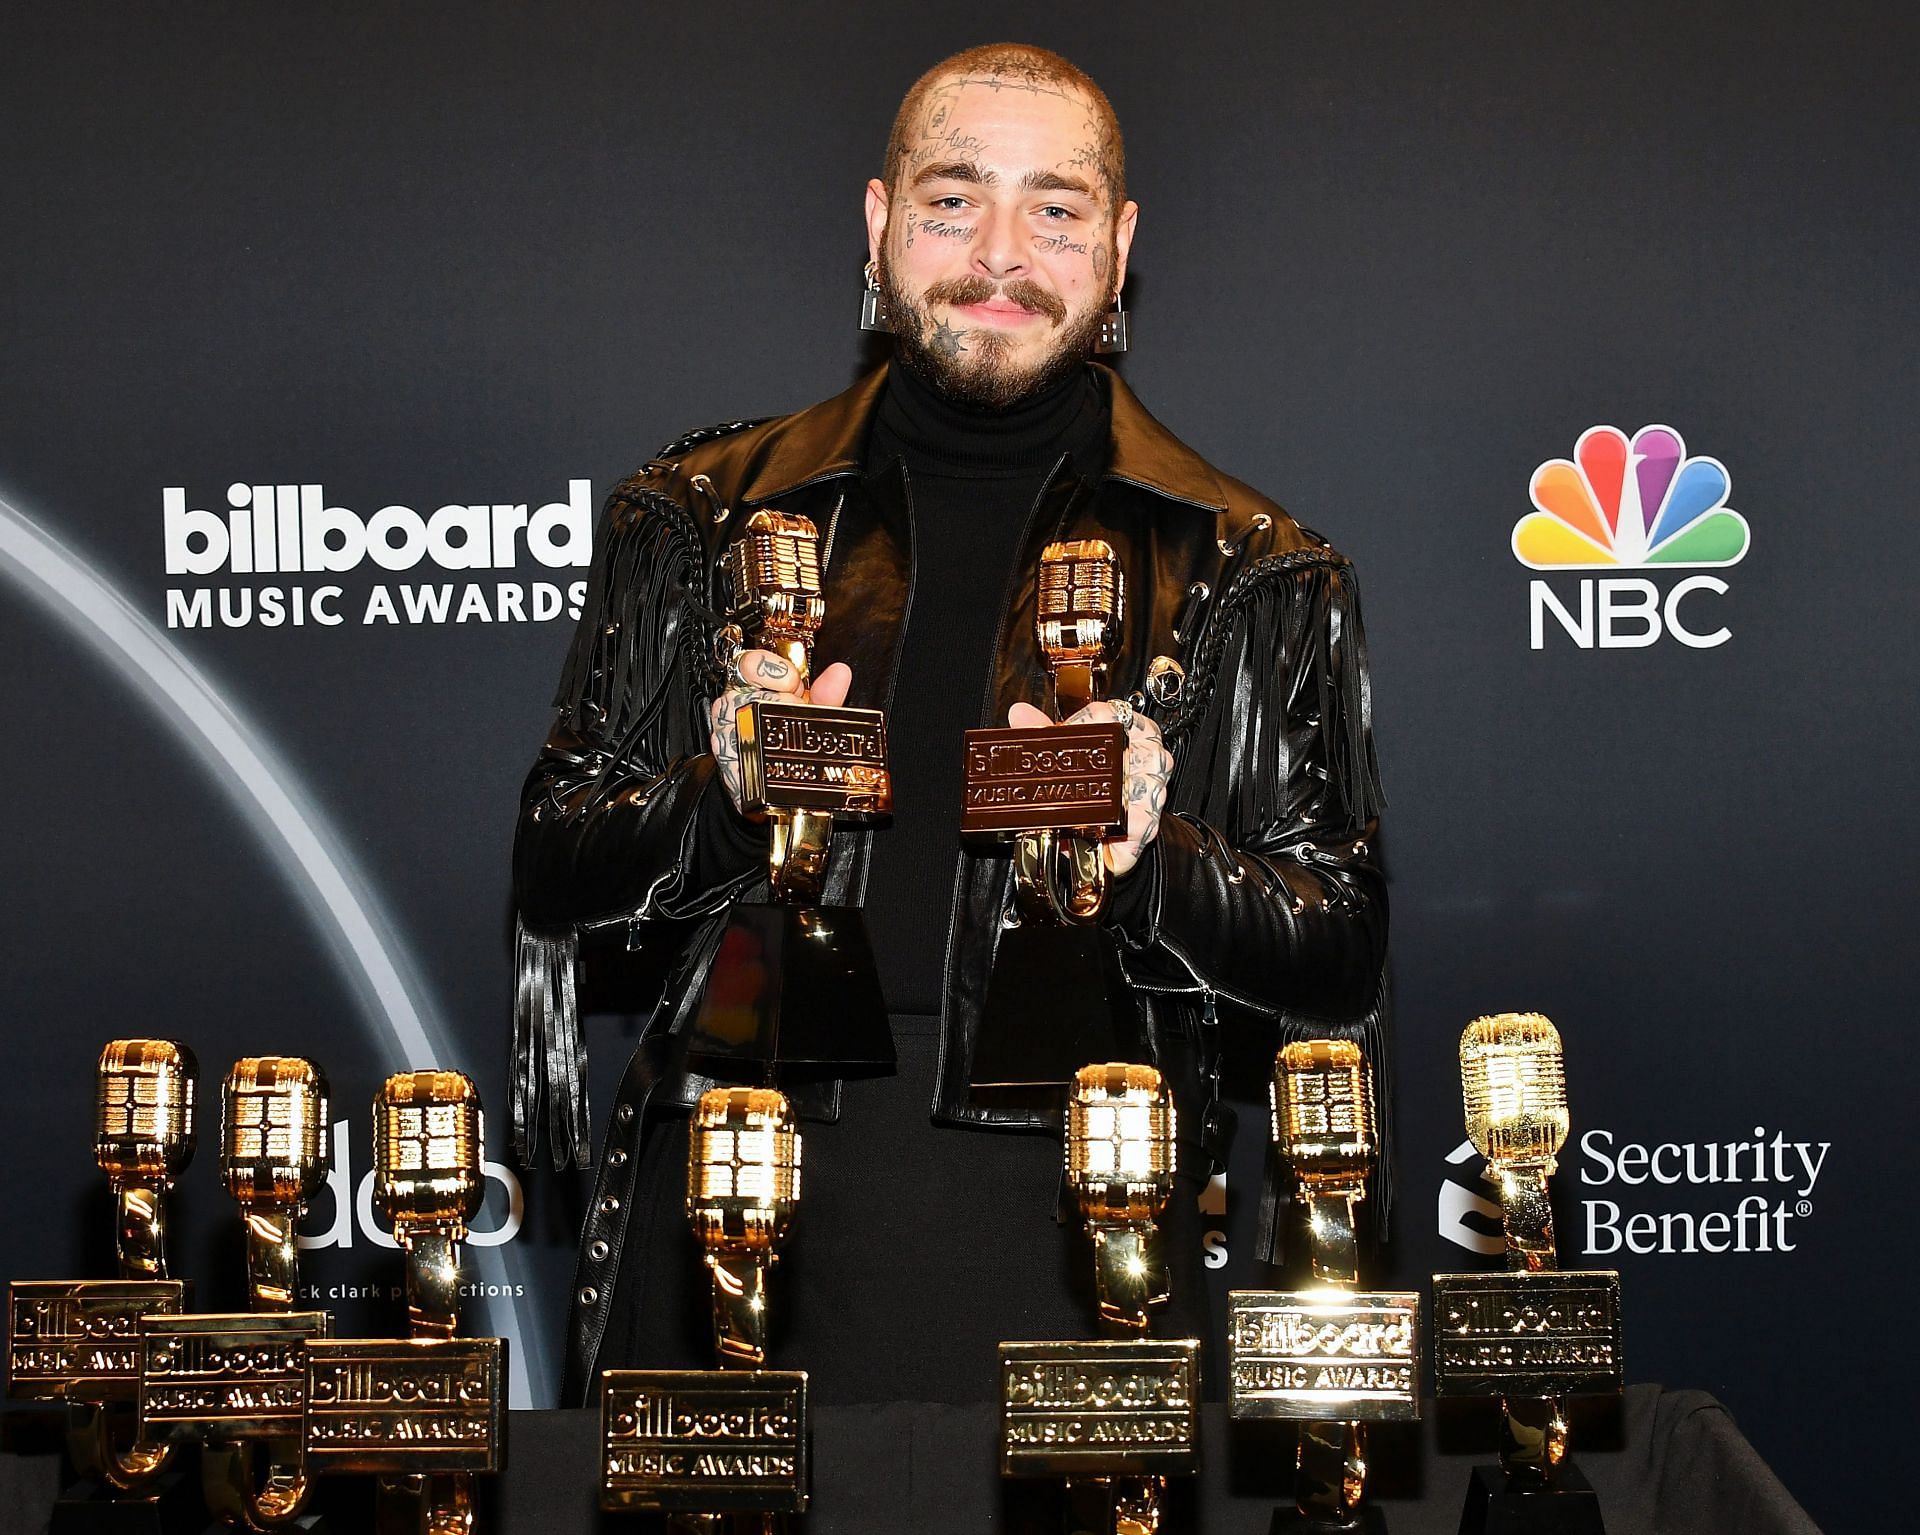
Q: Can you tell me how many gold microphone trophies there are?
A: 9